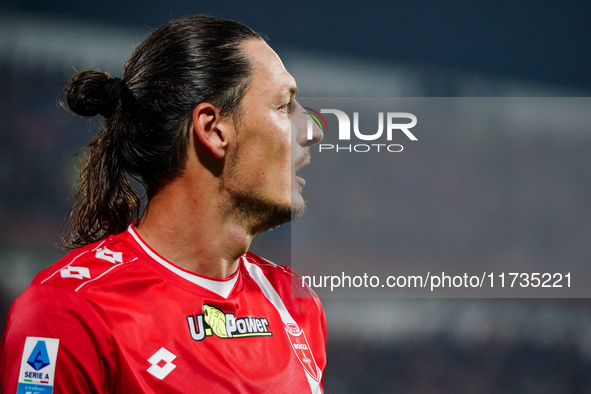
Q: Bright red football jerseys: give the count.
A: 1